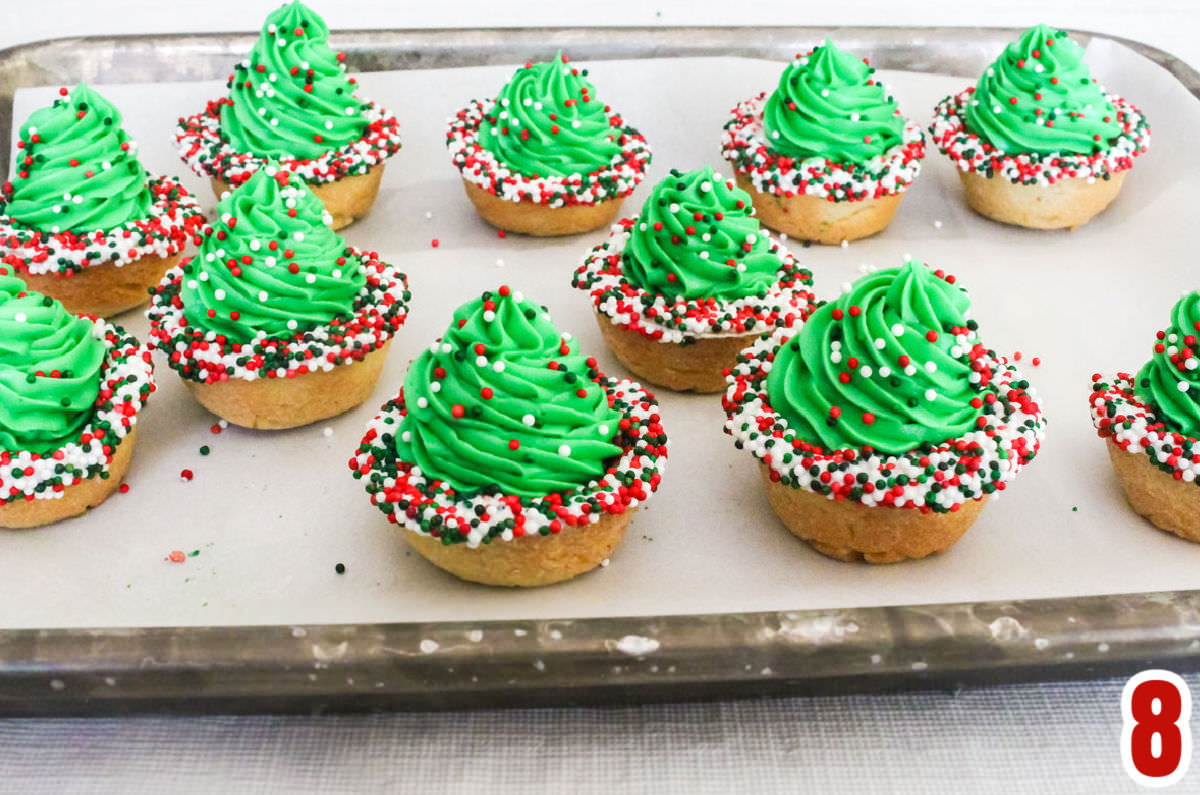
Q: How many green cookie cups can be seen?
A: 11